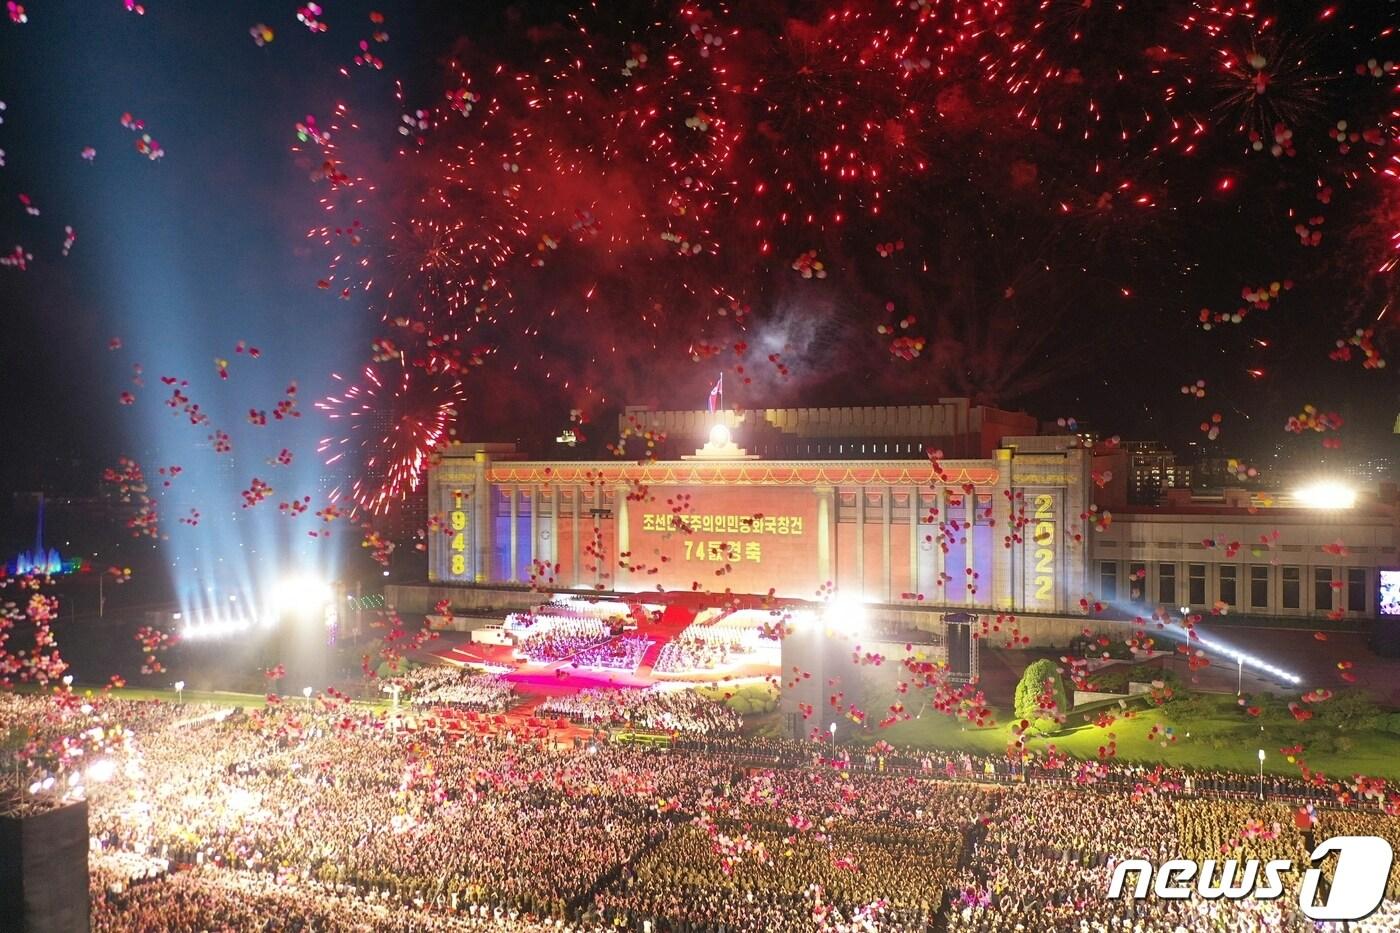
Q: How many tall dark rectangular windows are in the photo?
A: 9